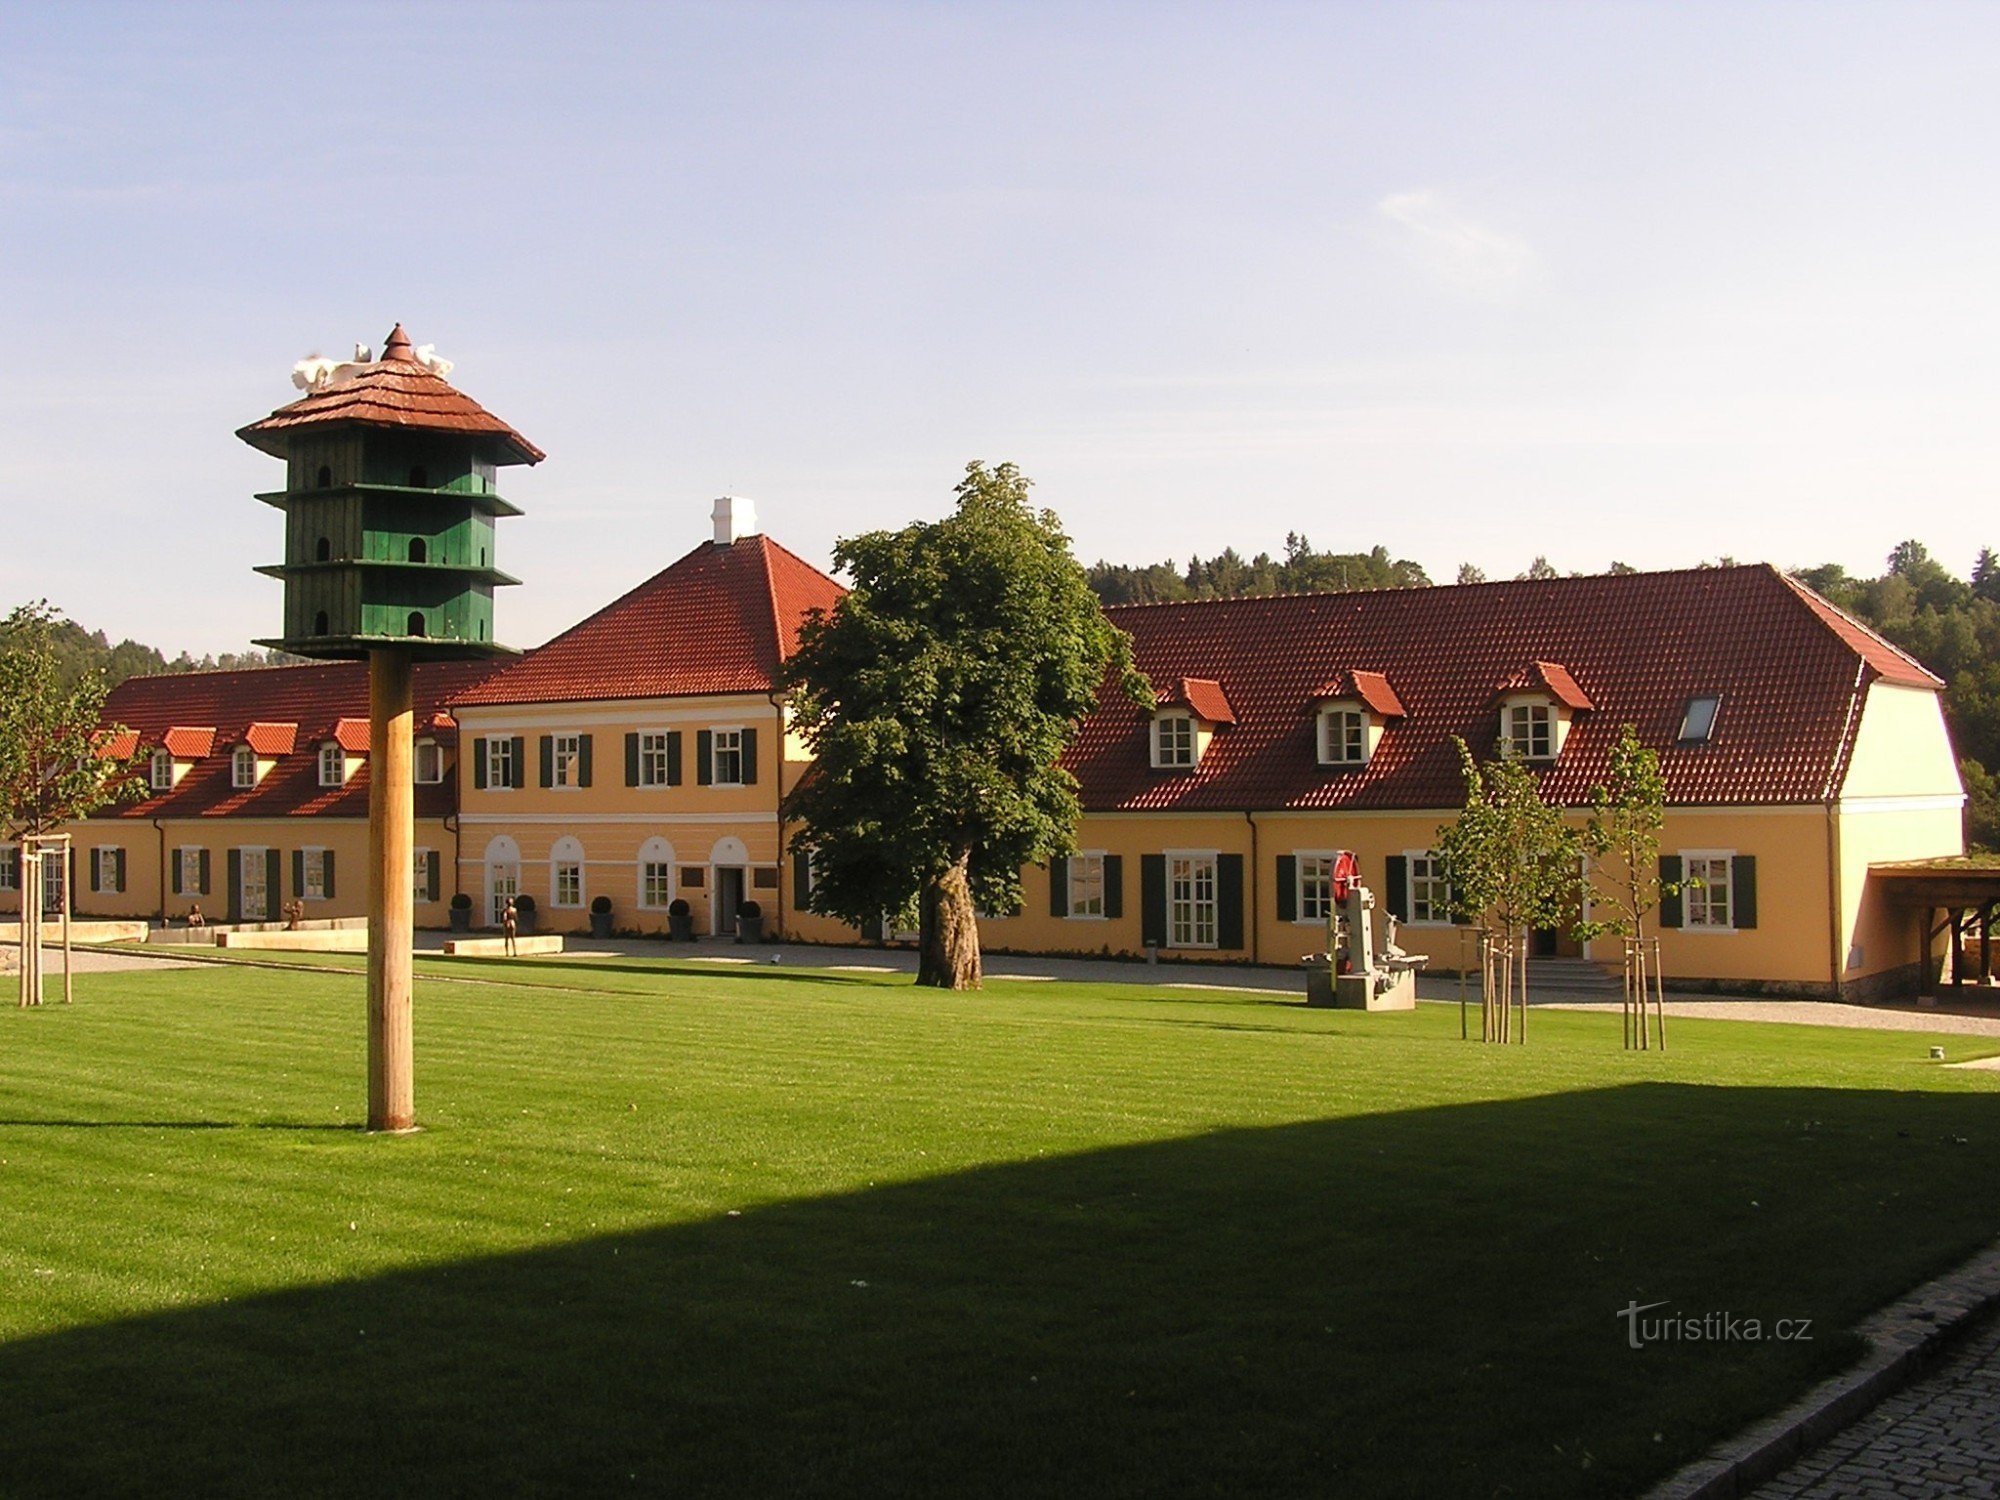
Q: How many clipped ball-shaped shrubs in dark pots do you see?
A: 5